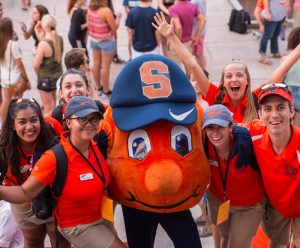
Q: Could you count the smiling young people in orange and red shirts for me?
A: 6